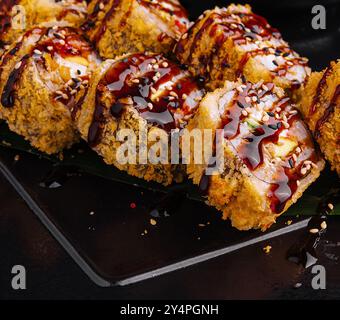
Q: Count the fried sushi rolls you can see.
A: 7